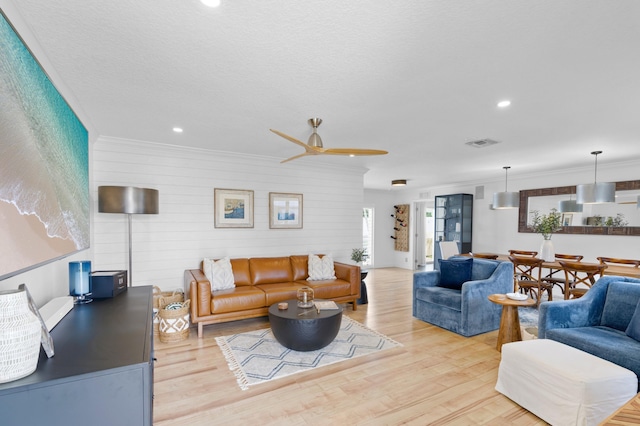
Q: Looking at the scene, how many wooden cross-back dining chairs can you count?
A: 6